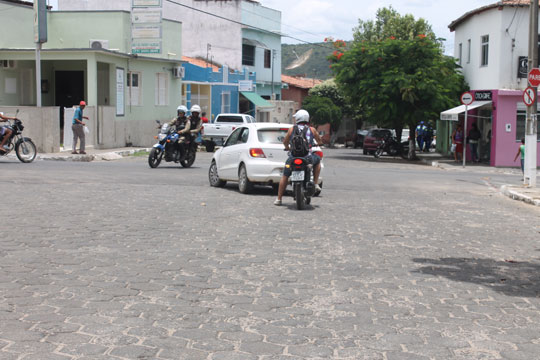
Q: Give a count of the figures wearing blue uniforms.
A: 2